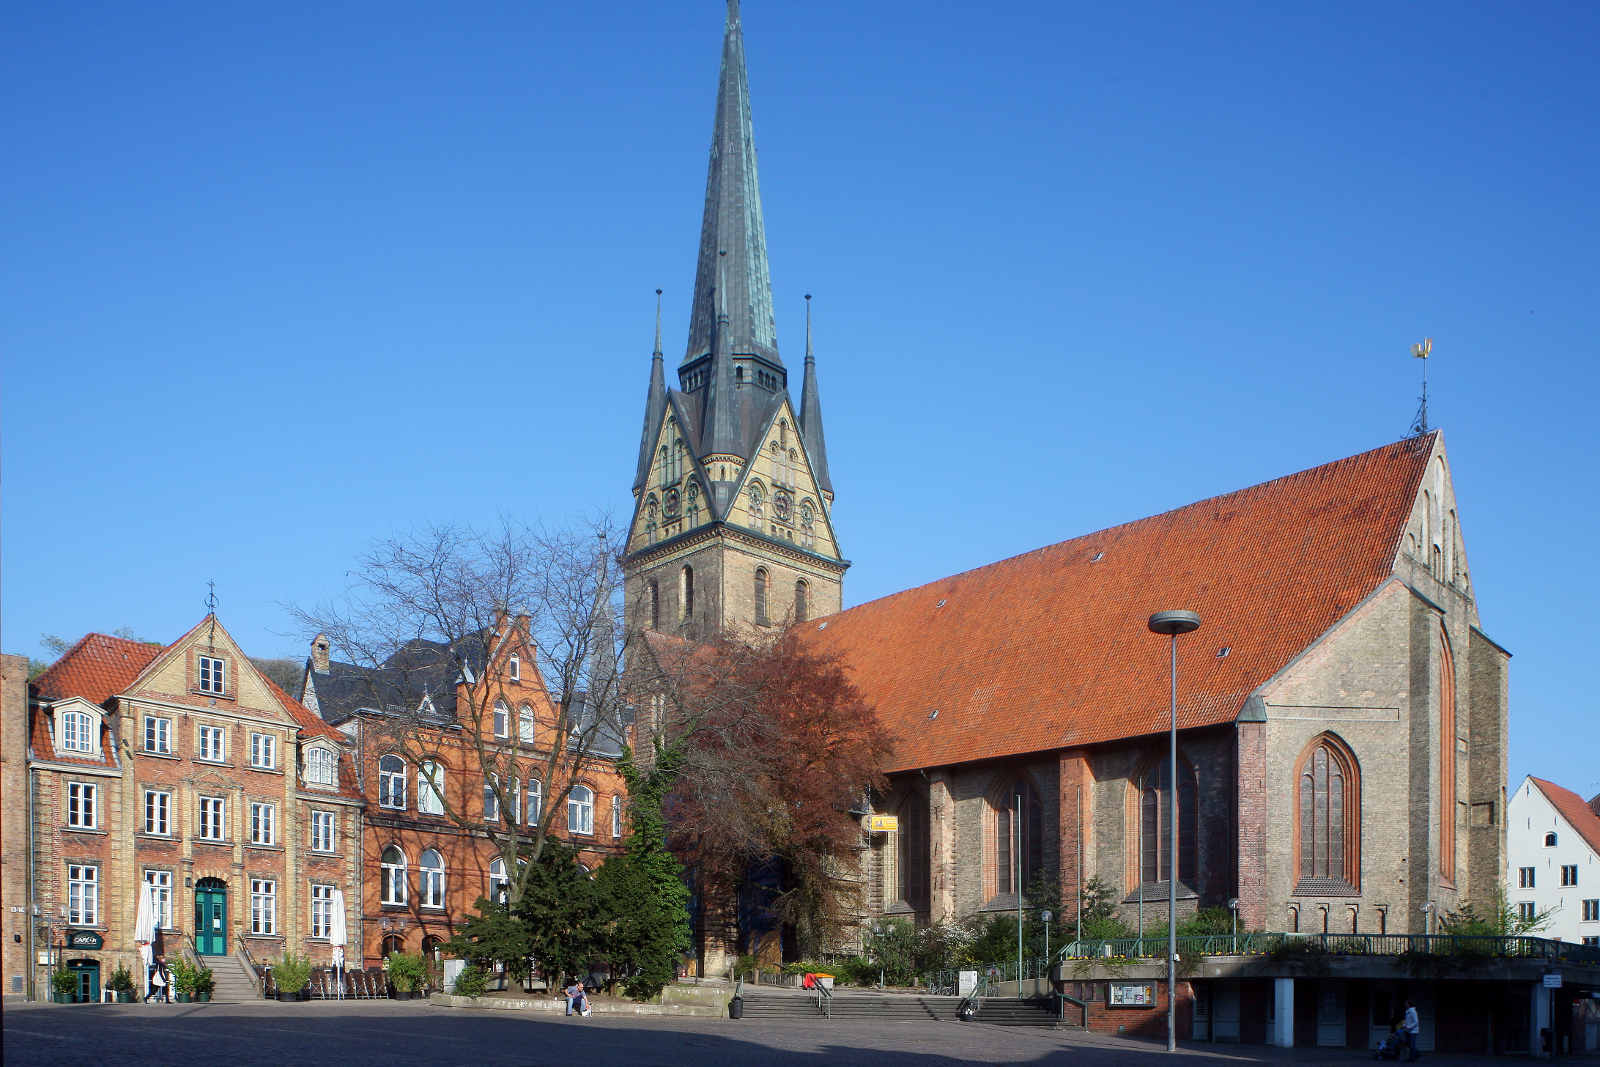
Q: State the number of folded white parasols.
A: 2